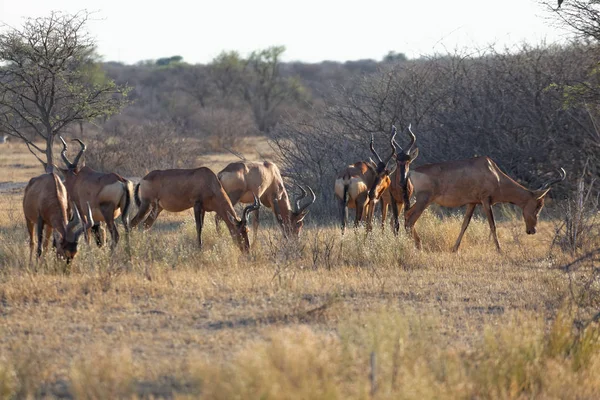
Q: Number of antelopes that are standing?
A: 7